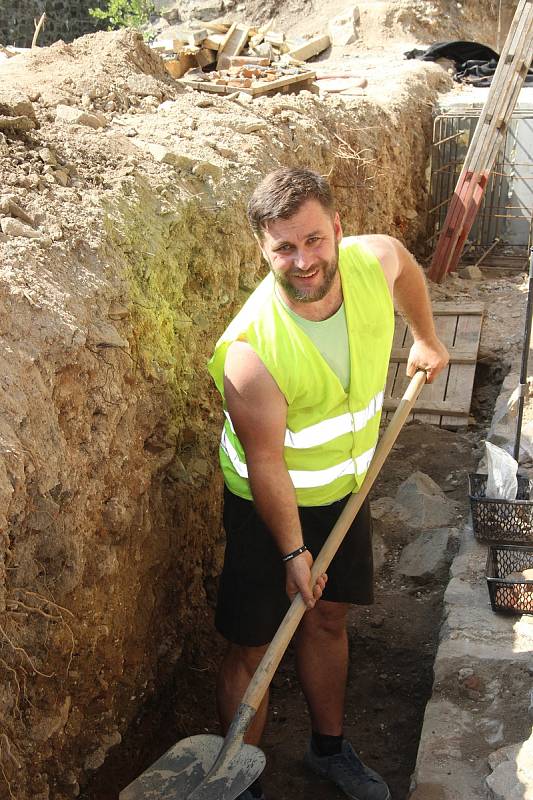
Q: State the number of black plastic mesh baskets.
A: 2